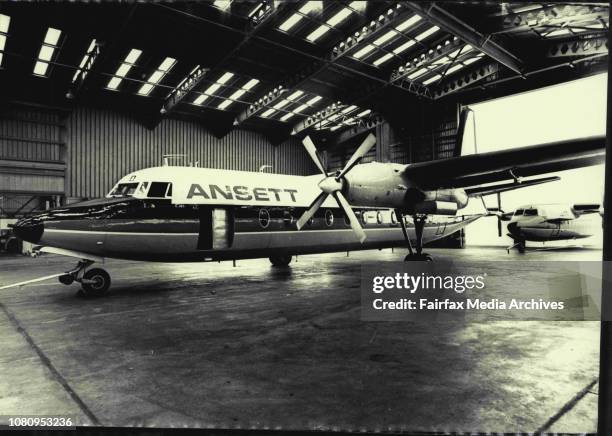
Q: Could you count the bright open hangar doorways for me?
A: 1